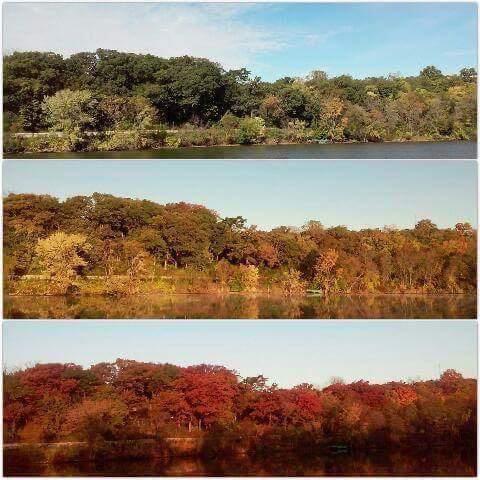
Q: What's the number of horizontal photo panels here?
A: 3